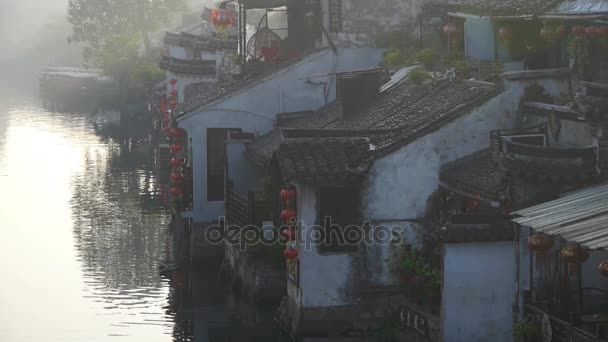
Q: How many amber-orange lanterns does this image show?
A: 3